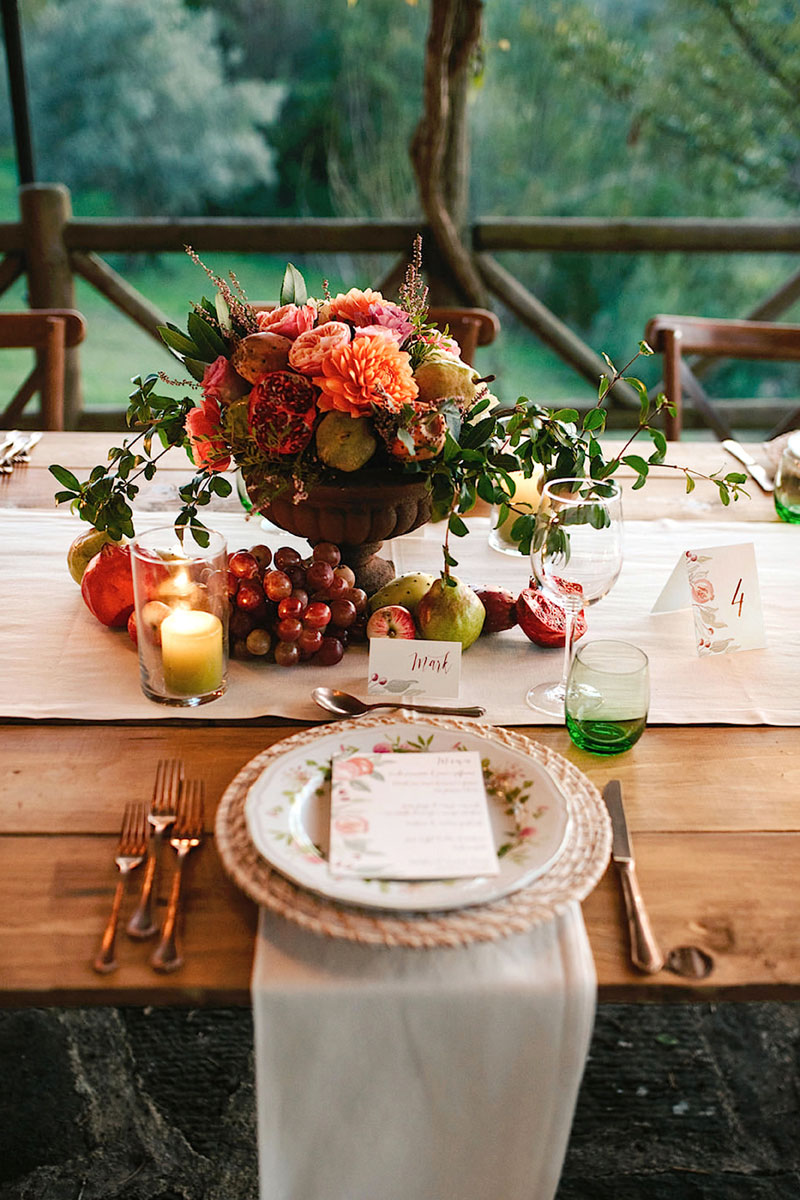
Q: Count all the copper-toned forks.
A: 3